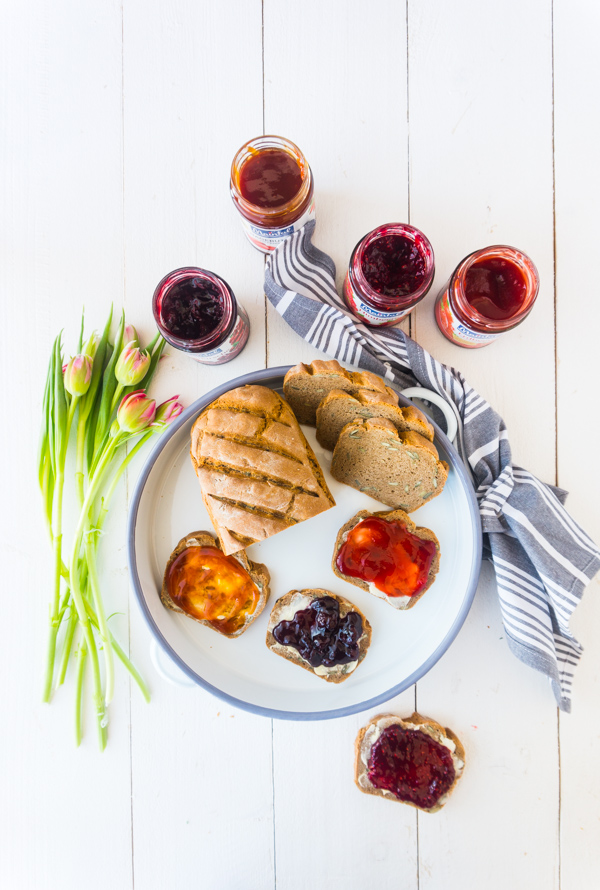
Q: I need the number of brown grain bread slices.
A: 7